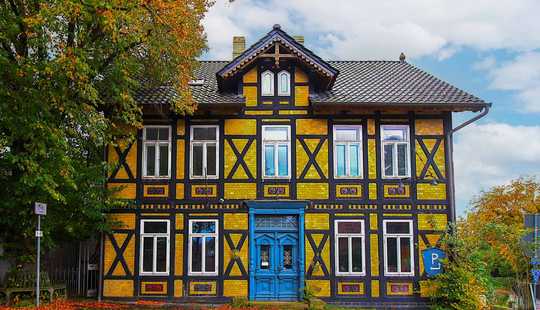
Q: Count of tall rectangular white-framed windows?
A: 9